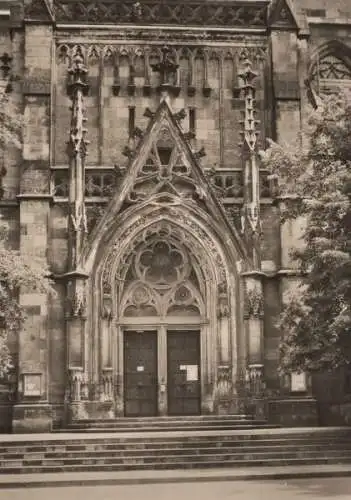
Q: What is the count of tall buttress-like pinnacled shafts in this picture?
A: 2